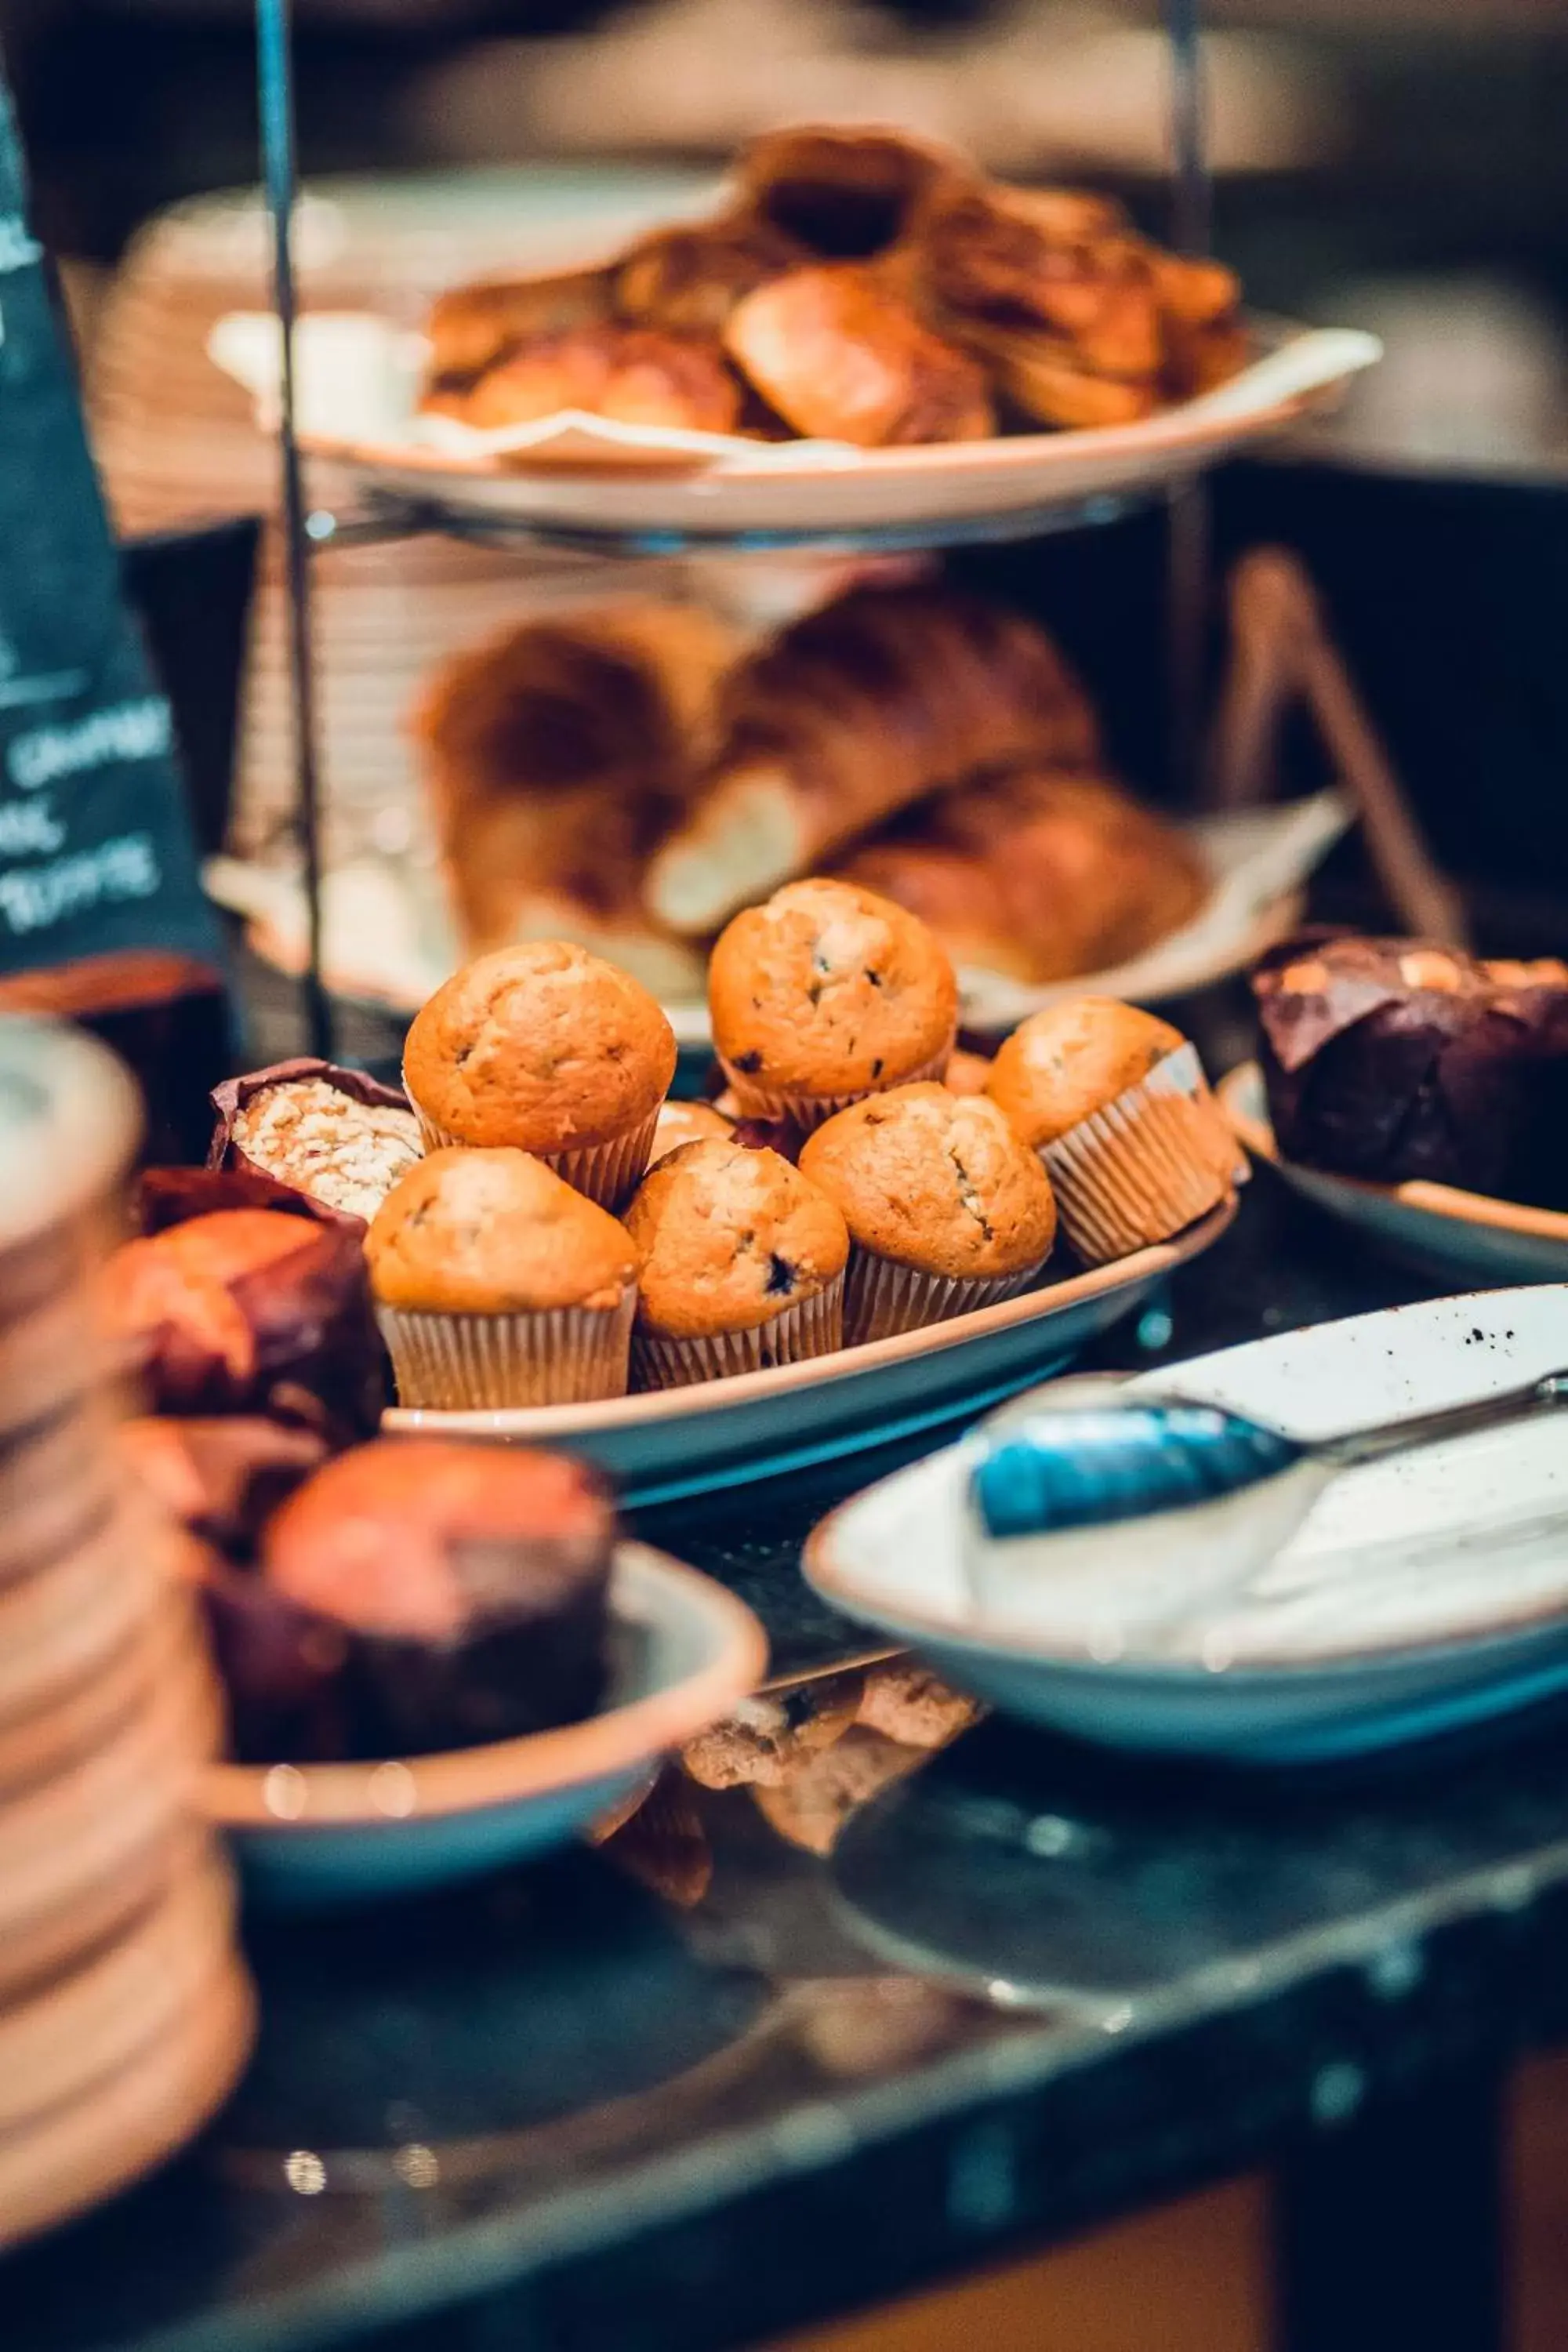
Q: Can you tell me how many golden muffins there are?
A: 6